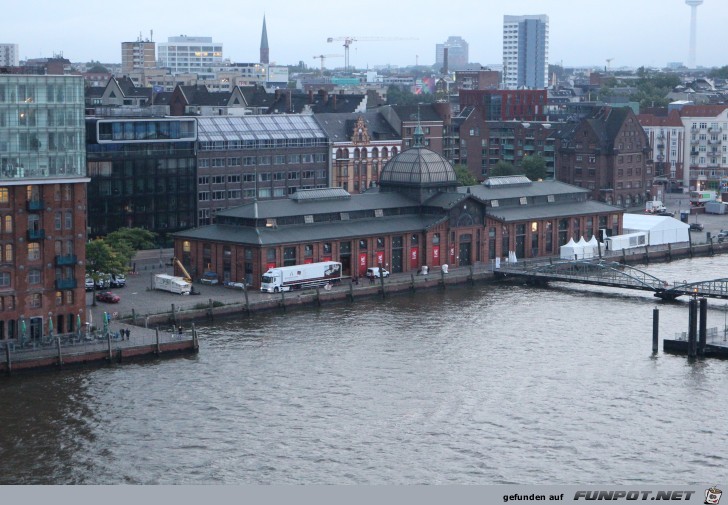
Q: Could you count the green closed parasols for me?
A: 4